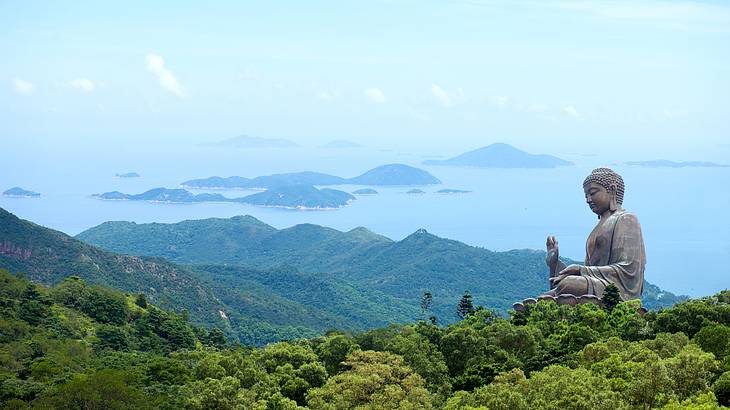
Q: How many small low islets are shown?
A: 5